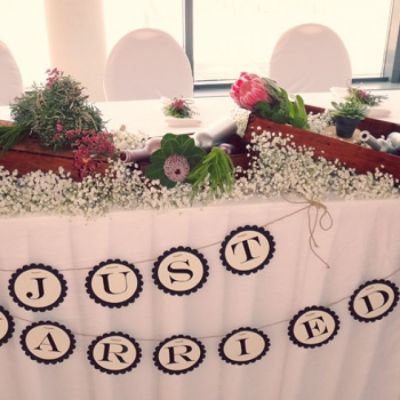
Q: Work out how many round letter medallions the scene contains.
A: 11